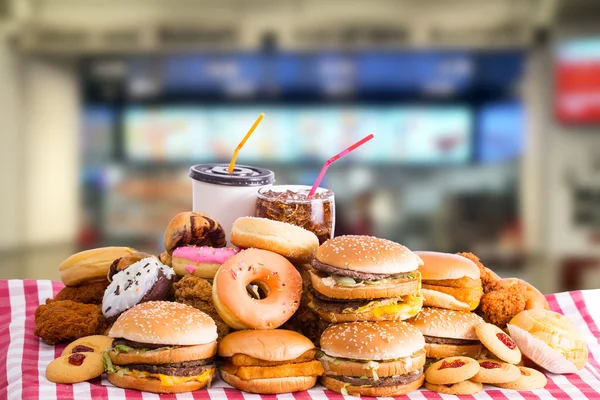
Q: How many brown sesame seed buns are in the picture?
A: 4